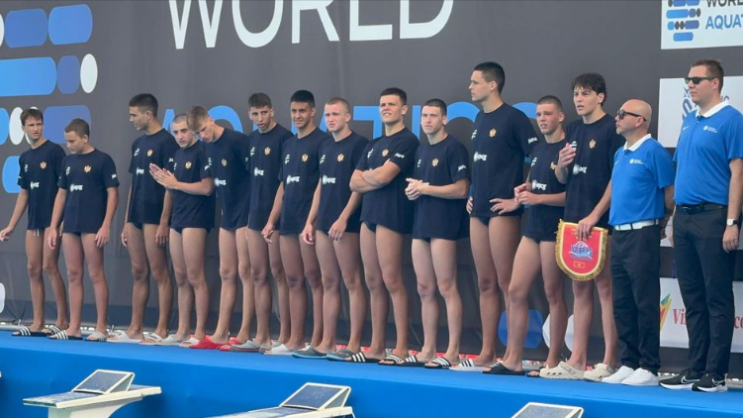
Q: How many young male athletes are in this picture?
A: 13